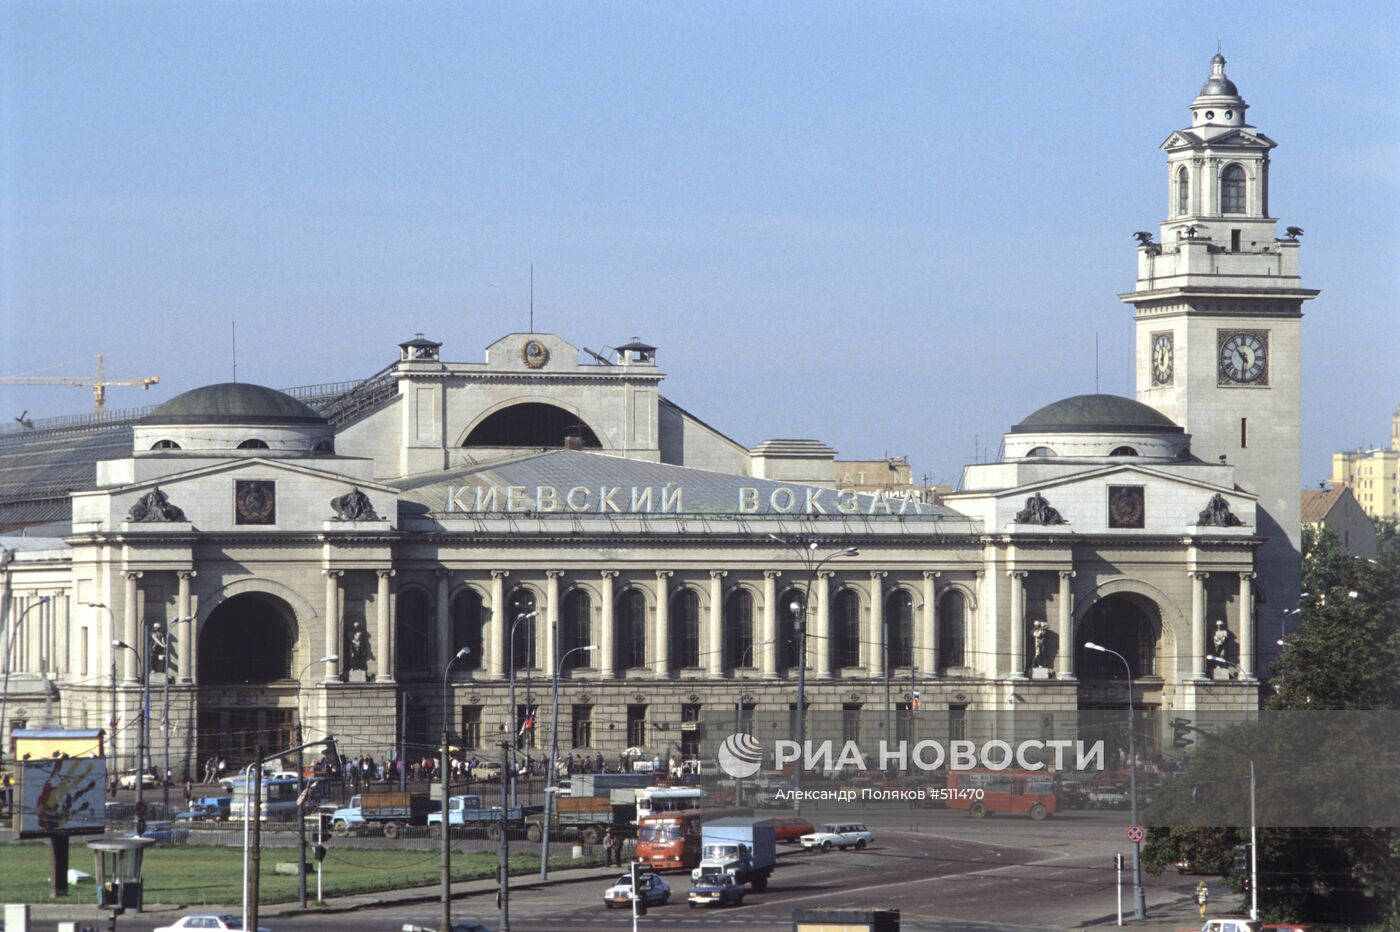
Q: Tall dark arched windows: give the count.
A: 11